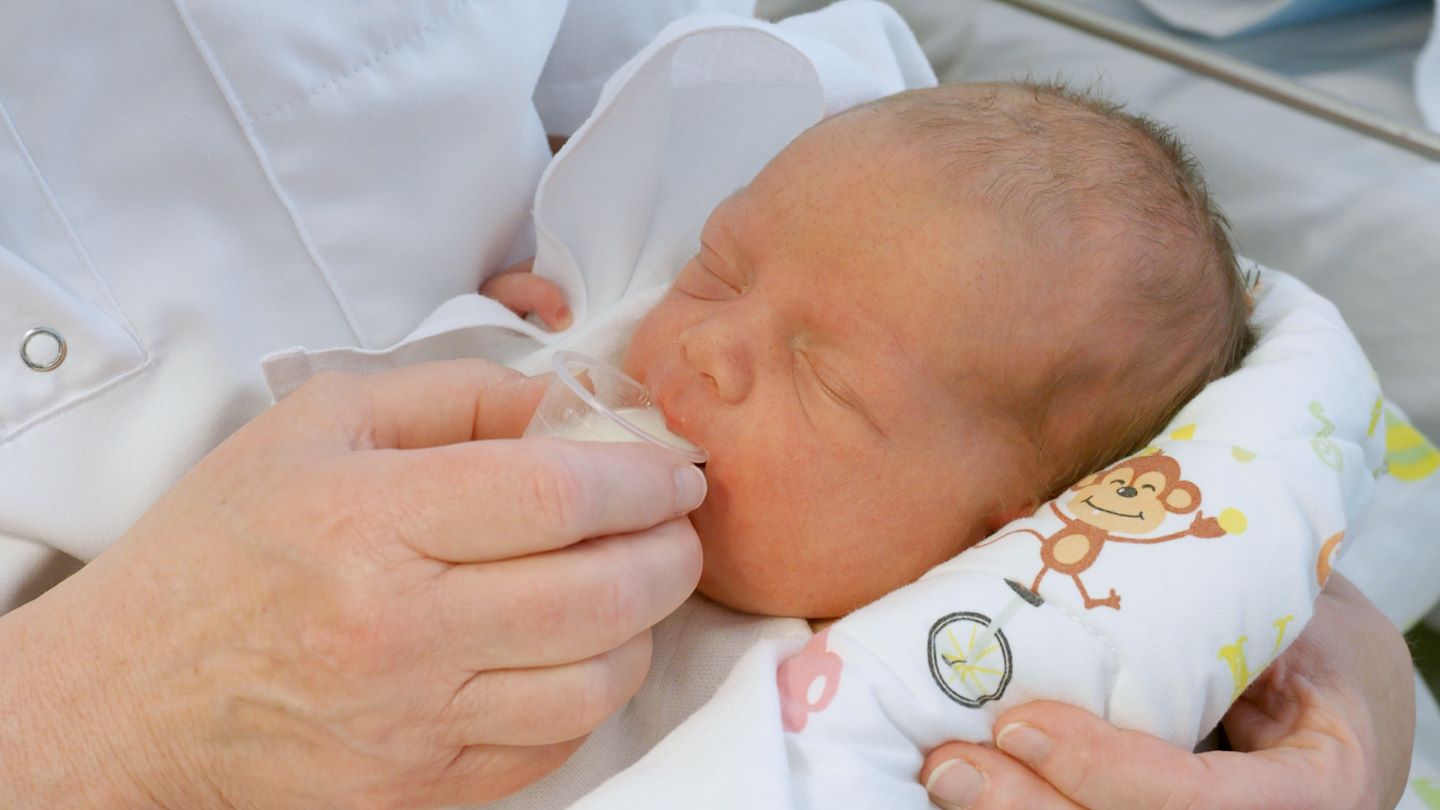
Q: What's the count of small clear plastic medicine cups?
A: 1